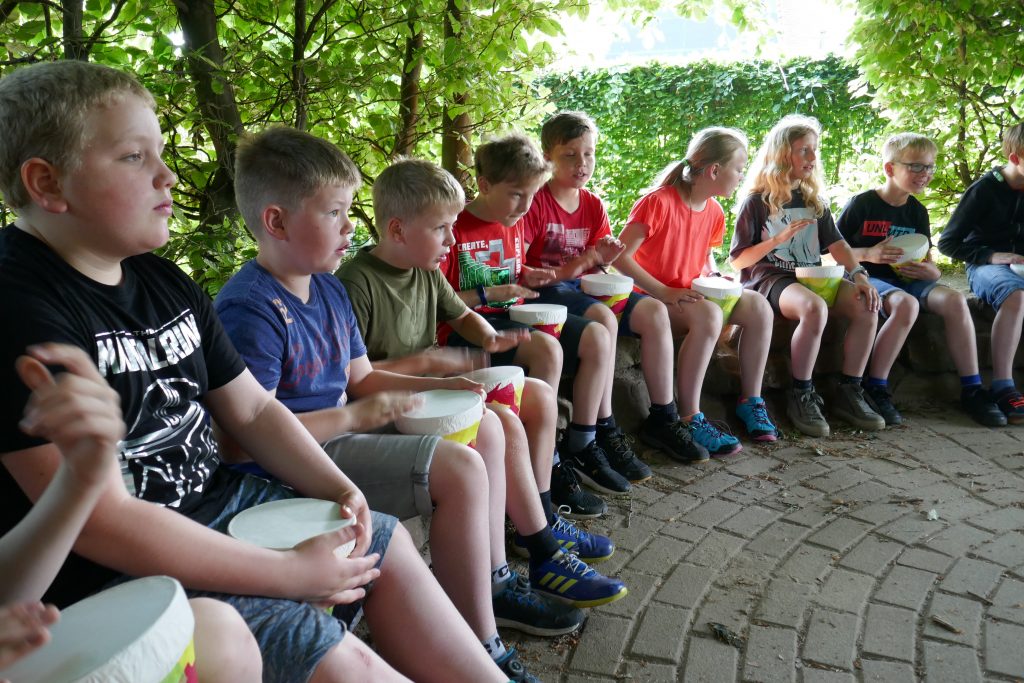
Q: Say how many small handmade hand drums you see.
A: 10